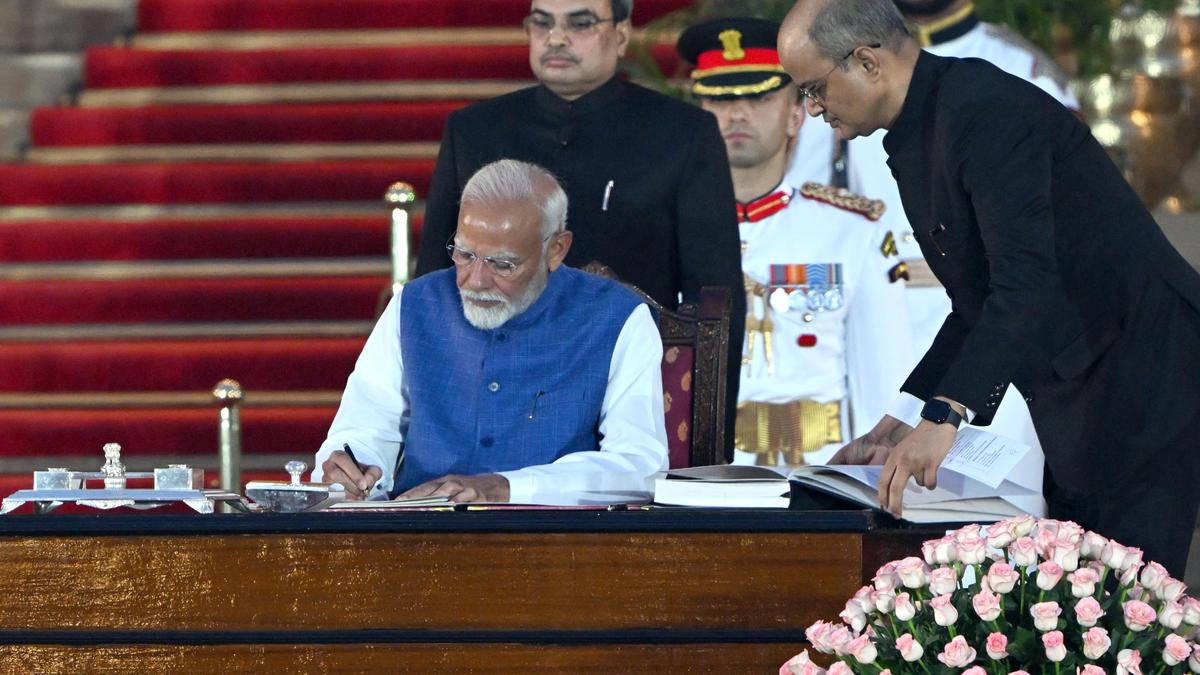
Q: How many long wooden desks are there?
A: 1